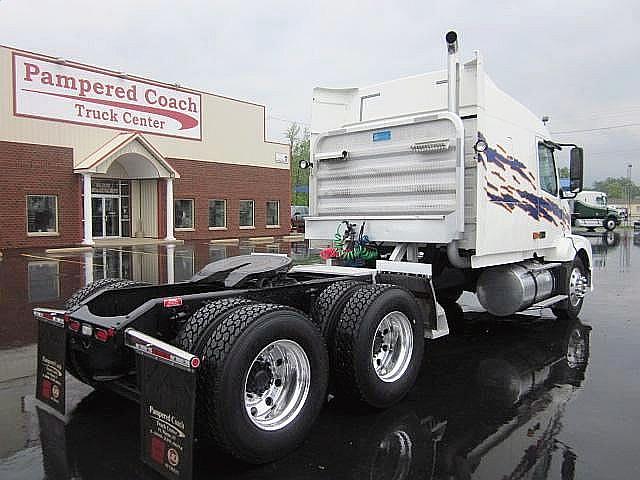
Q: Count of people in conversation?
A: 0